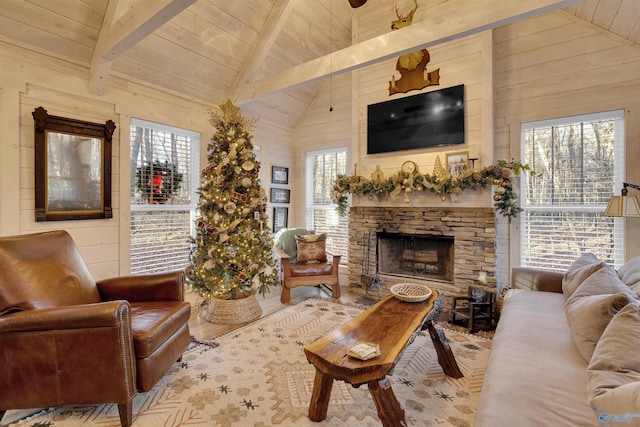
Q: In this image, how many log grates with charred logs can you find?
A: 1